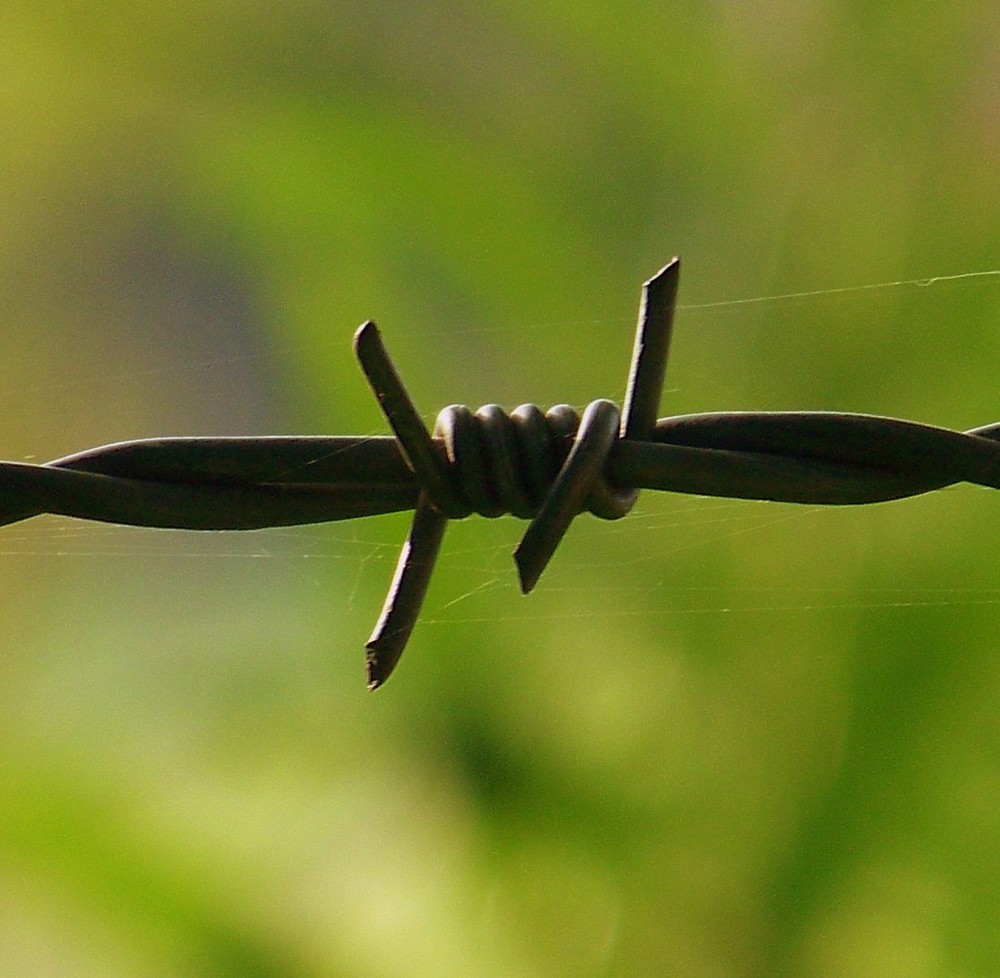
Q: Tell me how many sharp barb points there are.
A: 4